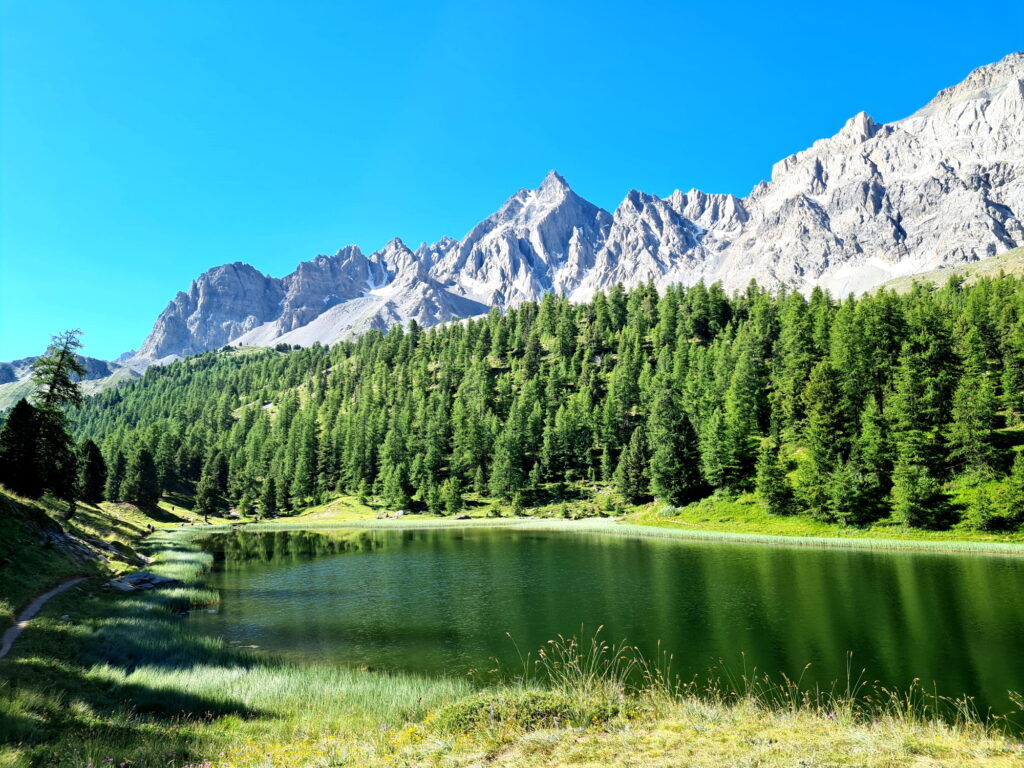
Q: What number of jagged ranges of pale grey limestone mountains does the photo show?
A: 1